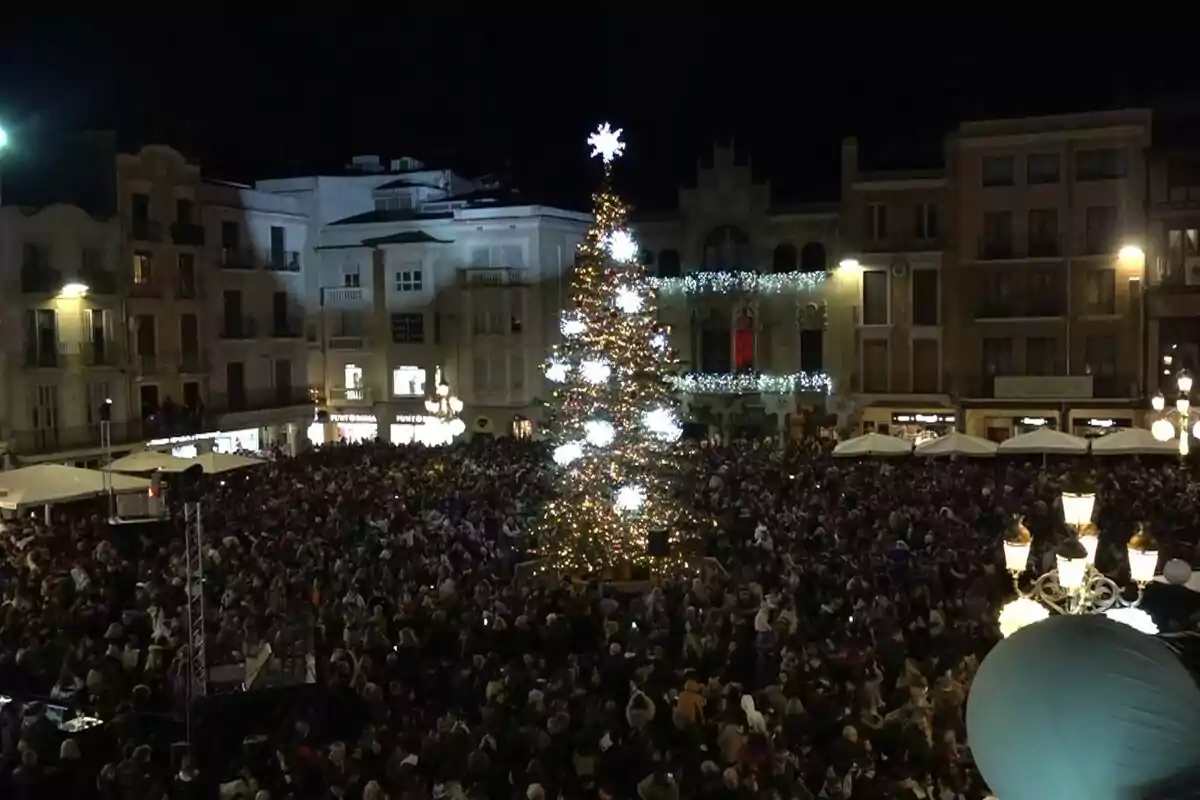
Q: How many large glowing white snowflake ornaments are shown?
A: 11